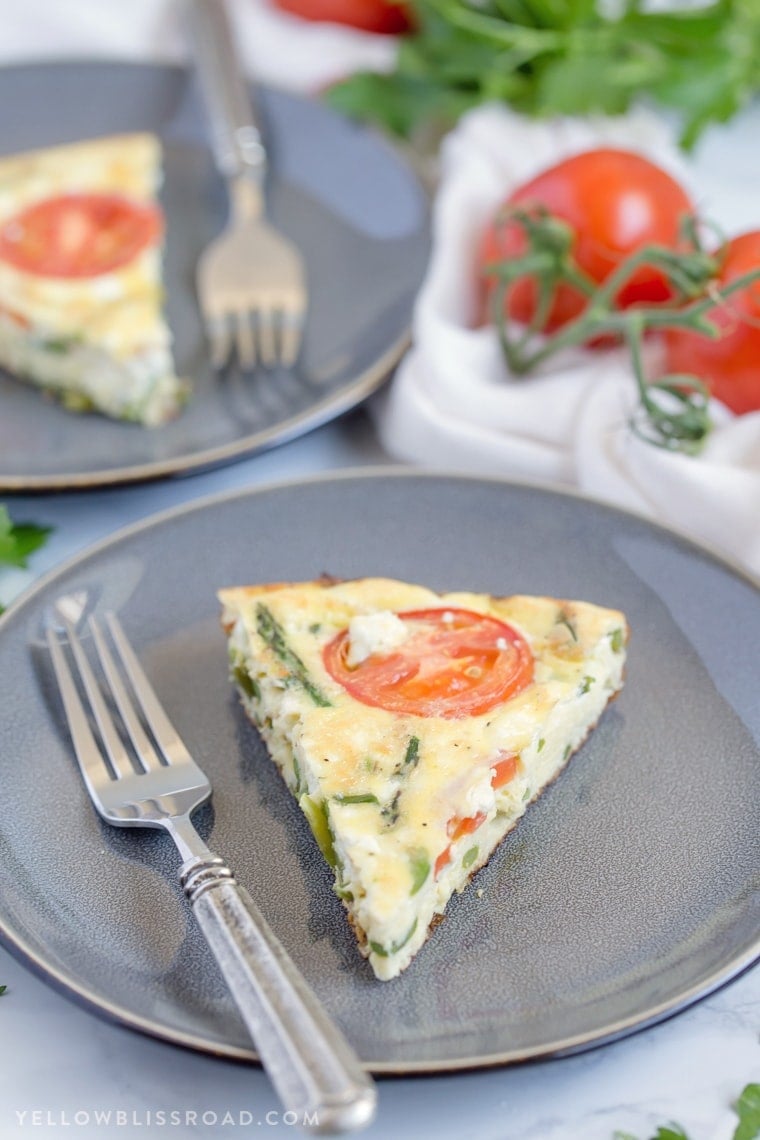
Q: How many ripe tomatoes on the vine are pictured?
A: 2